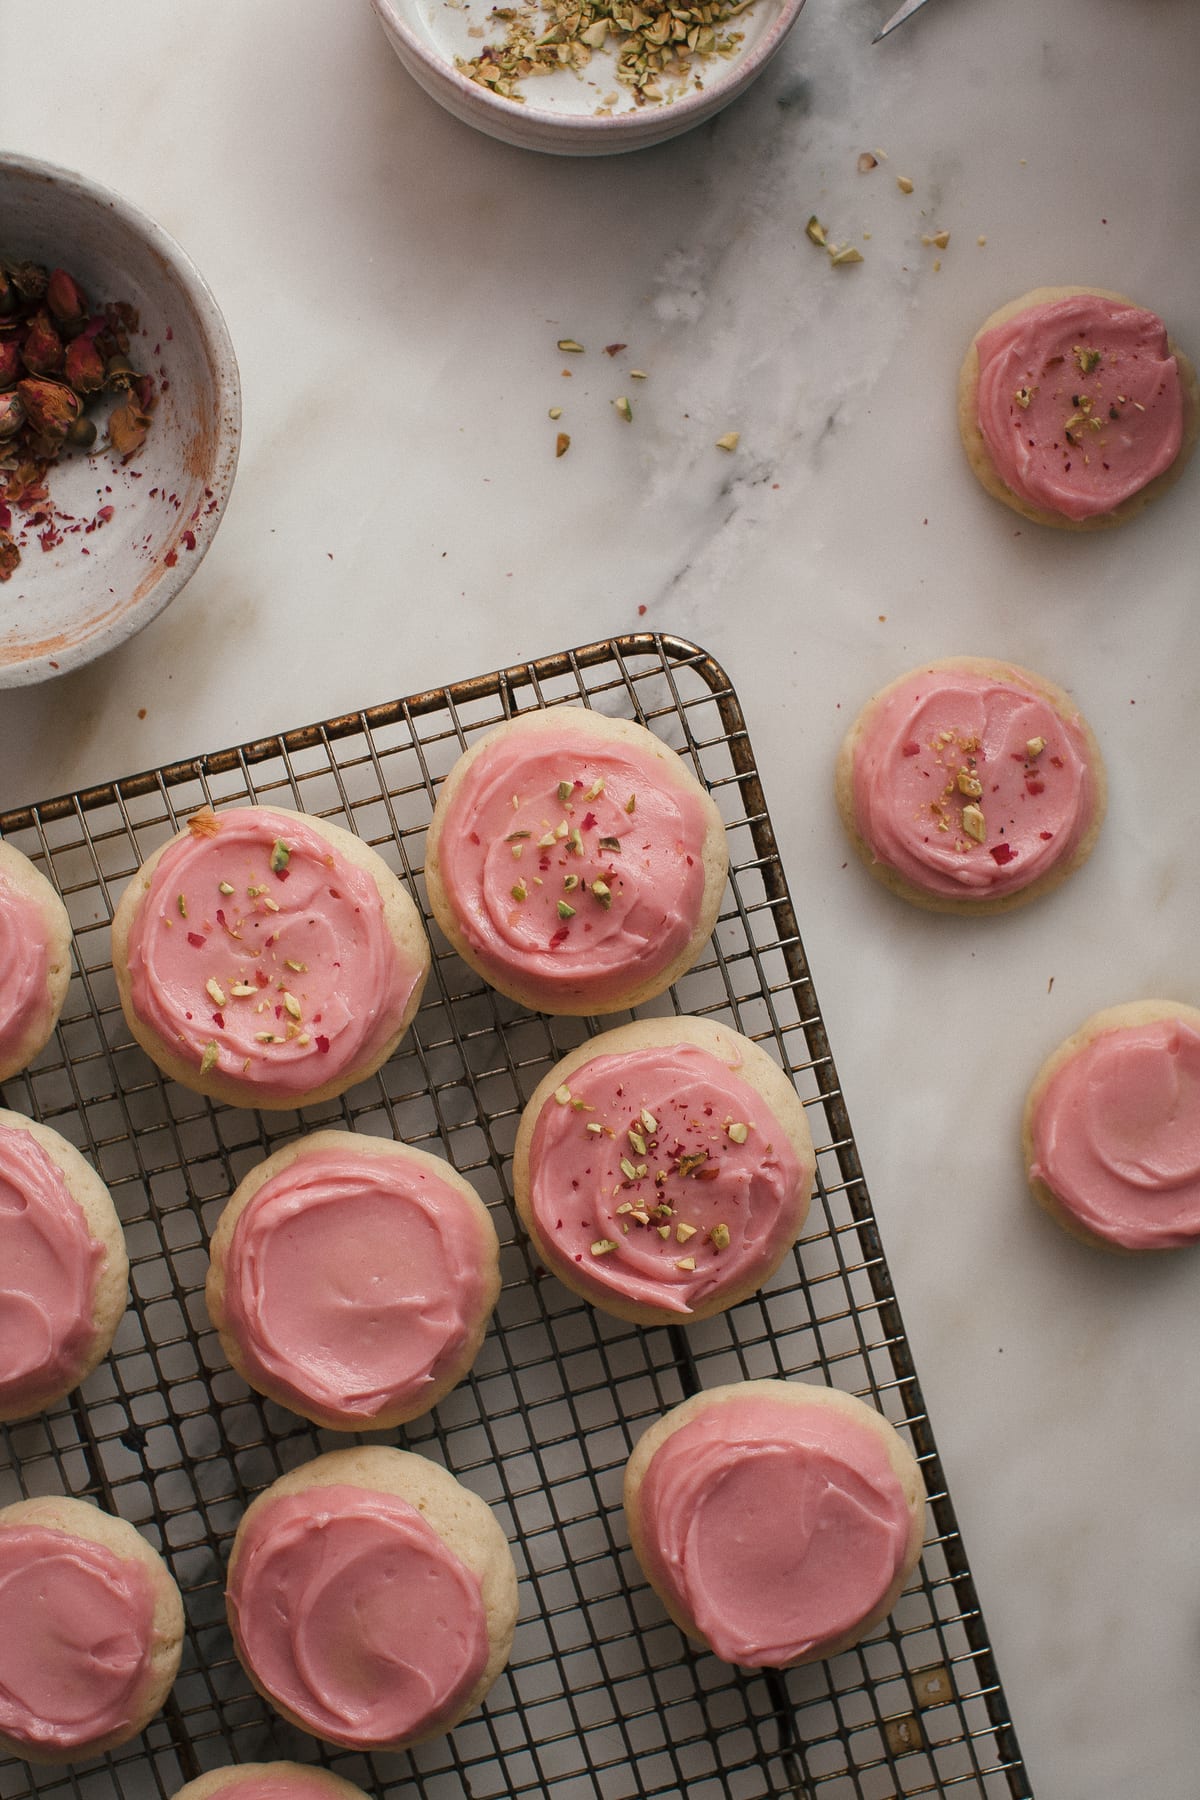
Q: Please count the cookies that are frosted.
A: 13